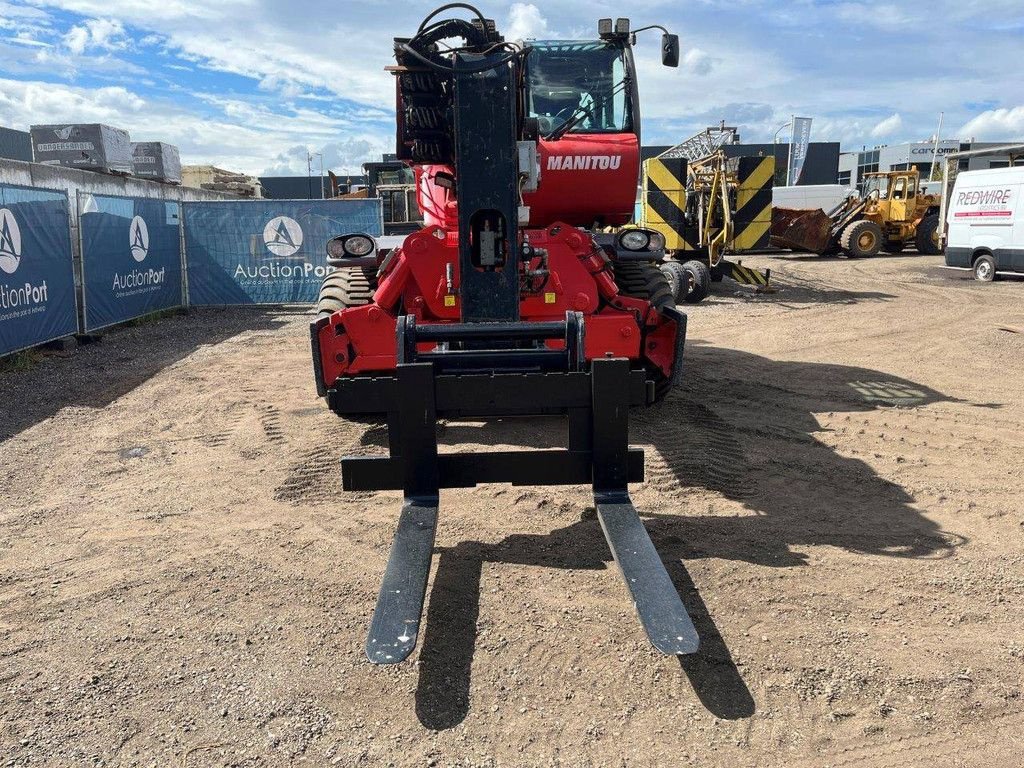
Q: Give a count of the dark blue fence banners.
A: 3